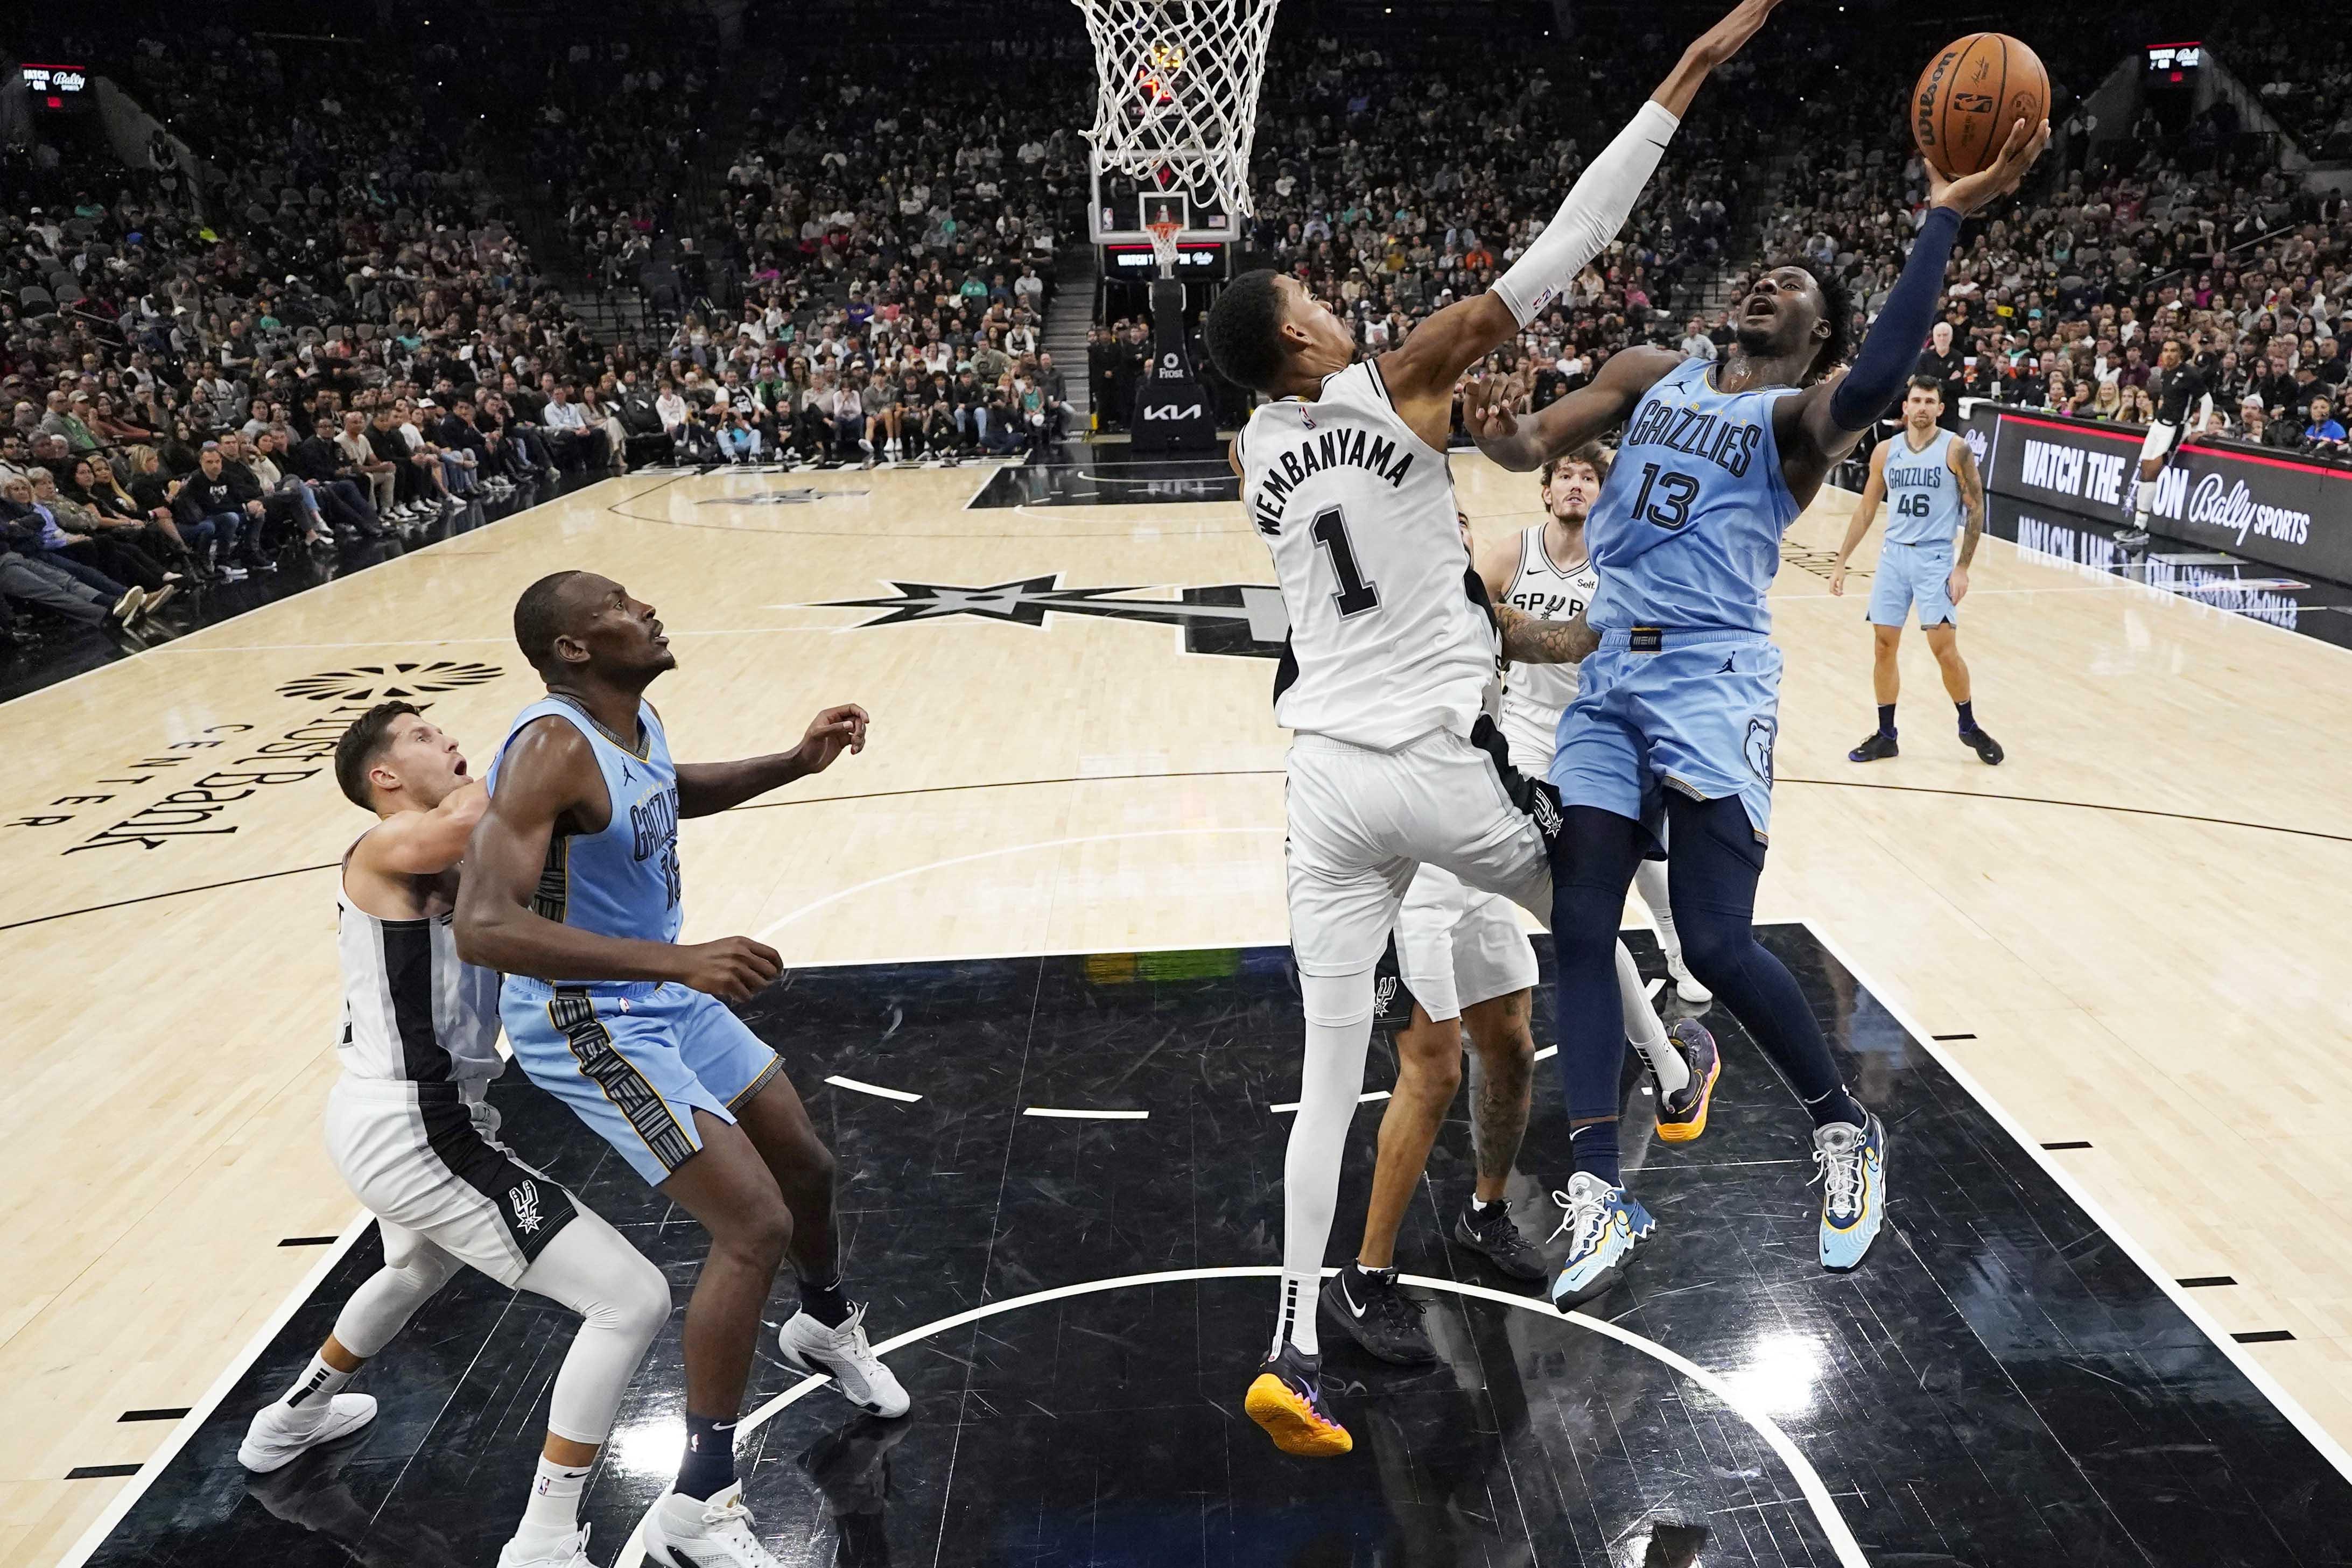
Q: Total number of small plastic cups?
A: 2